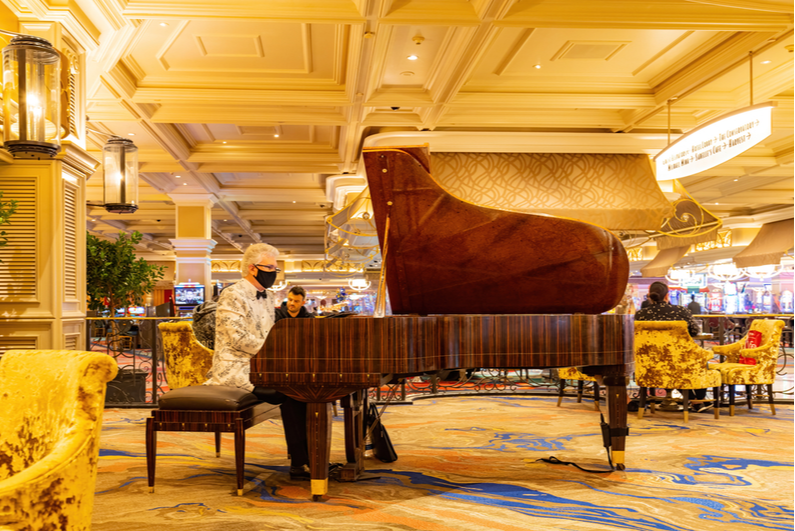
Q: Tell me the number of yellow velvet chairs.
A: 5